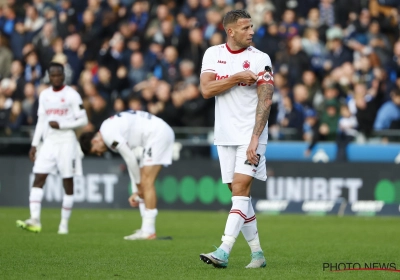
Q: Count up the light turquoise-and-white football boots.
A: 2